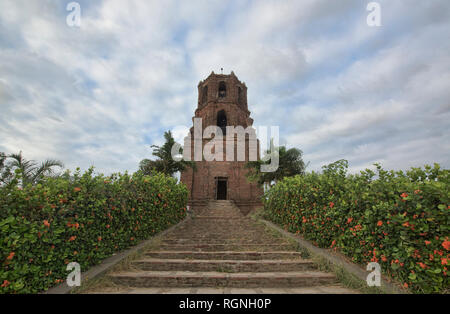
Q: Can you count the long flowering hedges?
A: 2